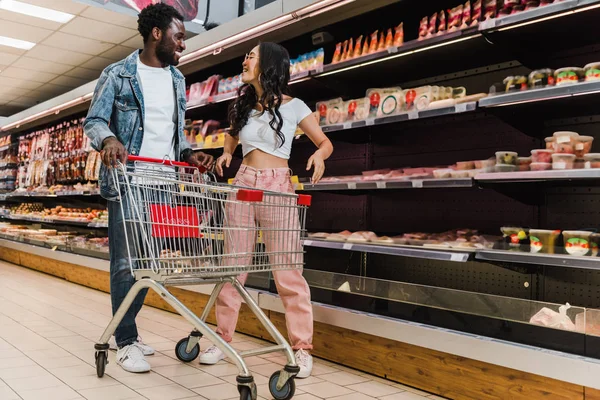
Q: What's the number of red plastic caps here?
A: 2